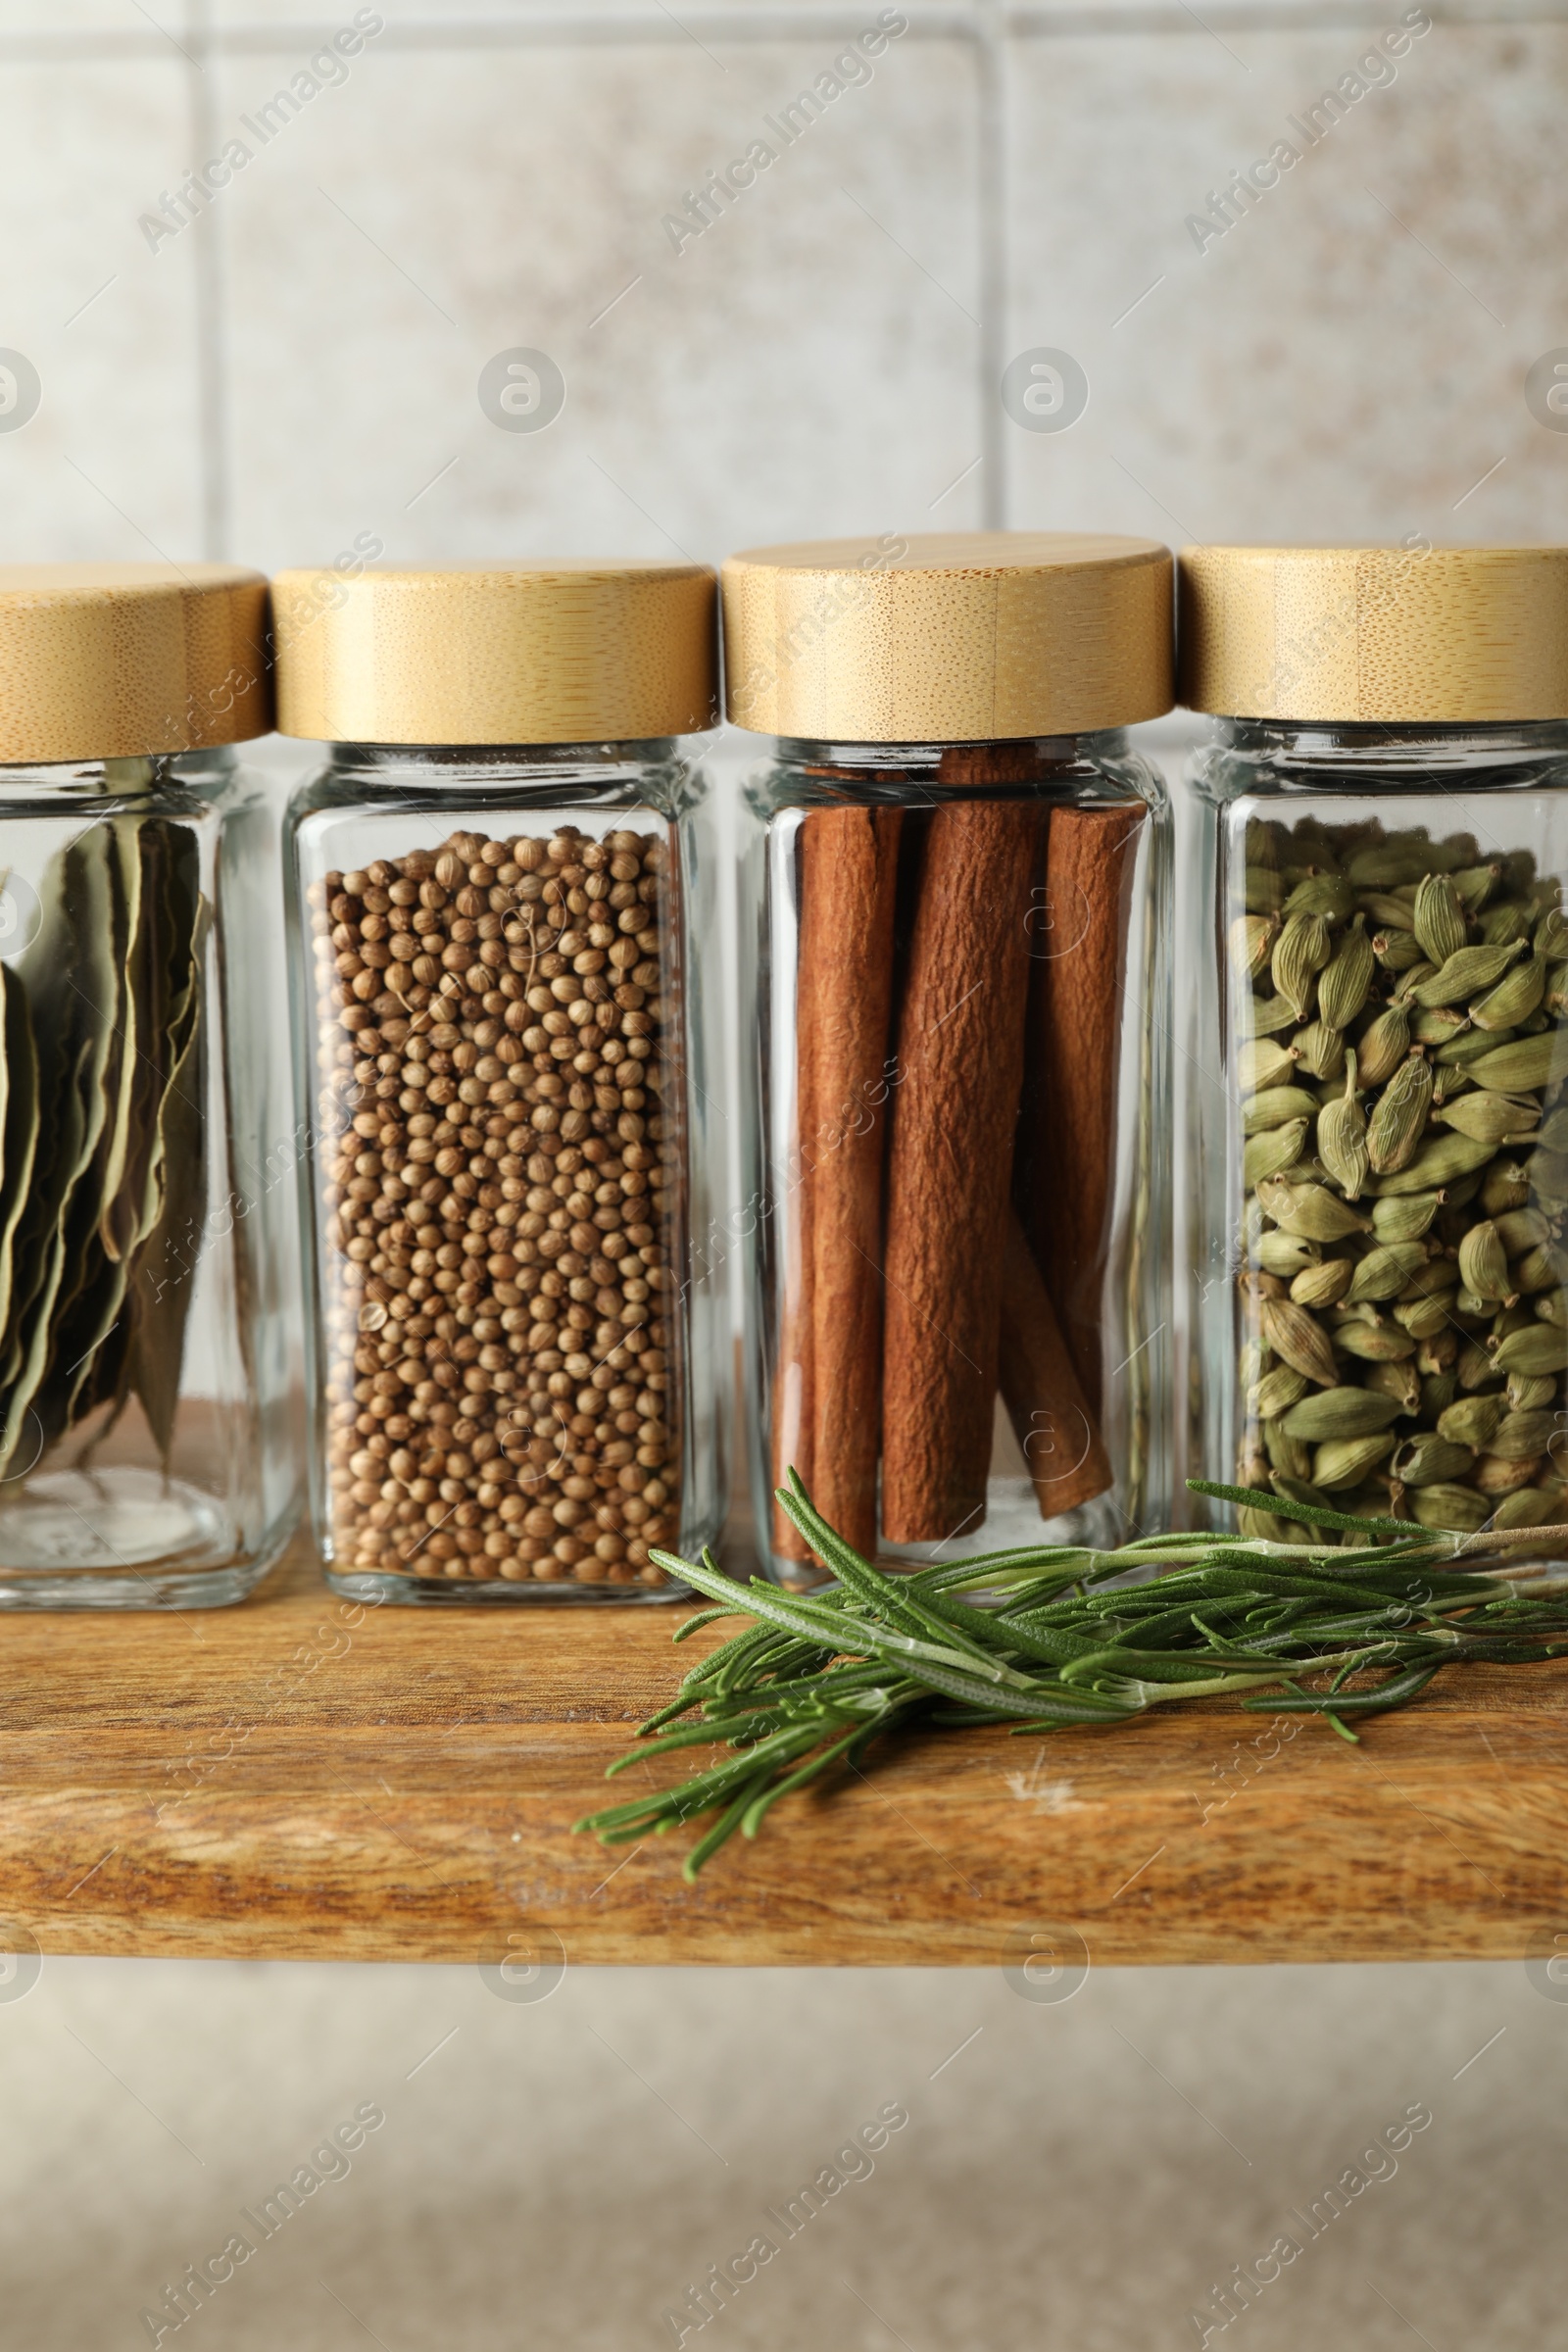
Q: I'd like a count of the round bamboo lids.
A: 4